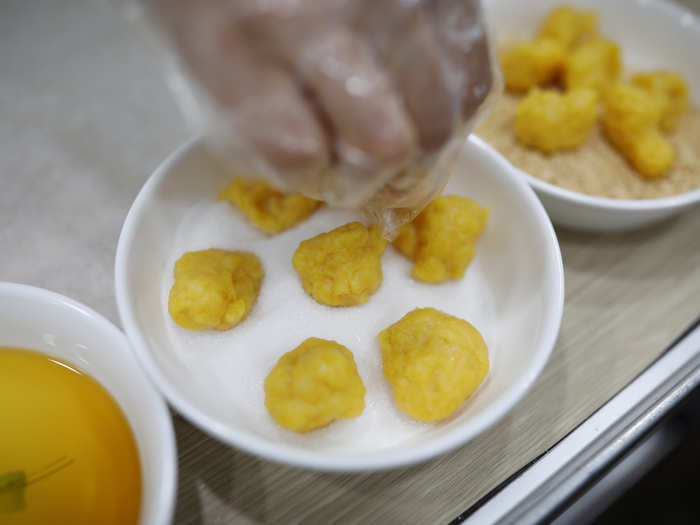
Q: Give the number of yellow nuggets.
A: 12